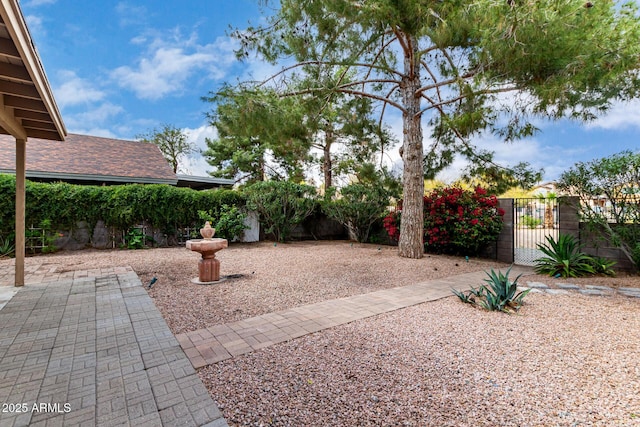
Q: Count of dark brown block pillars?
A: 2